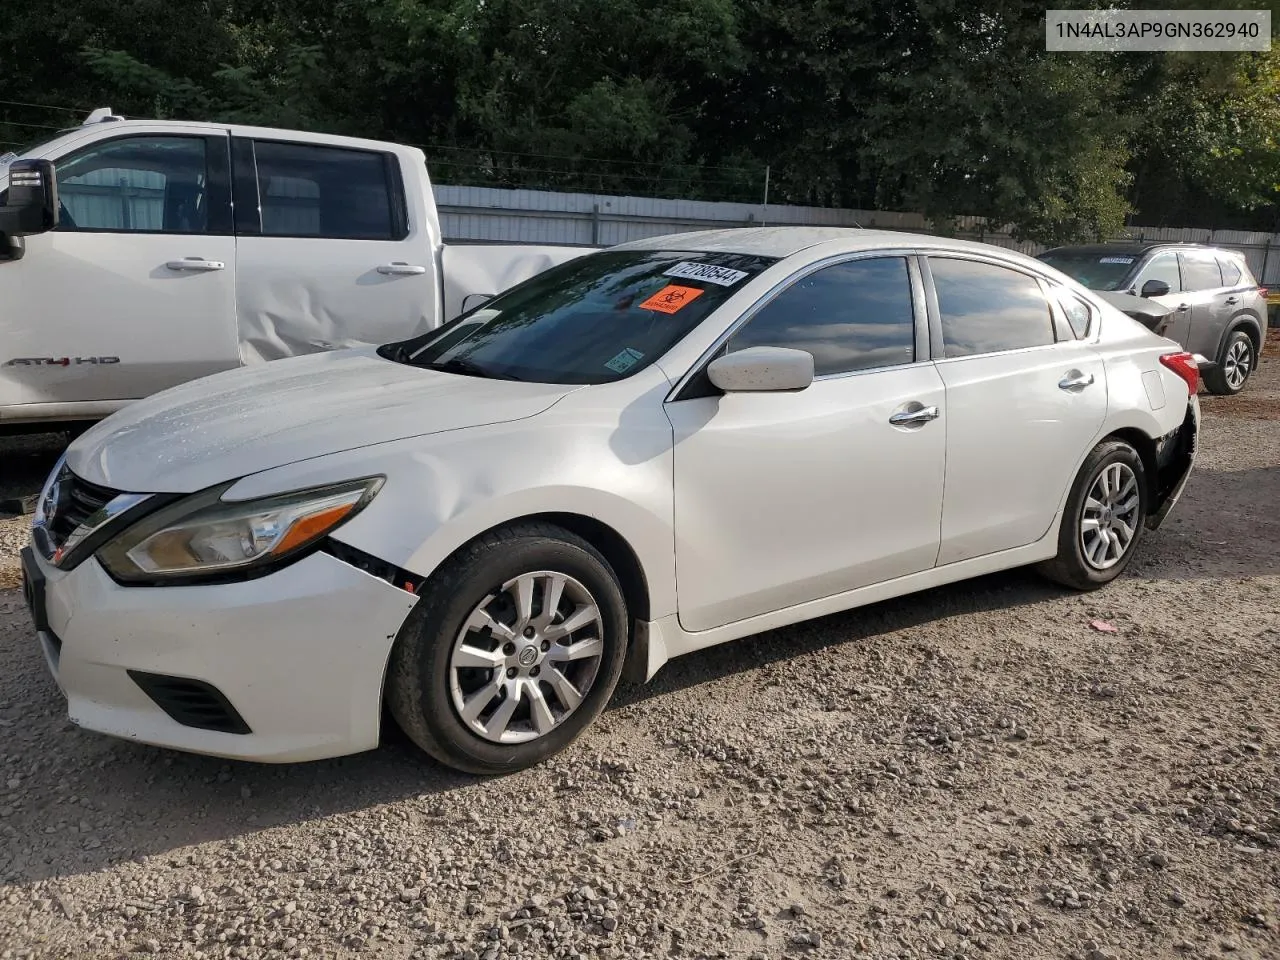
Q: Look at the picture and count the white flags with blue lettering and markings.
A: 0